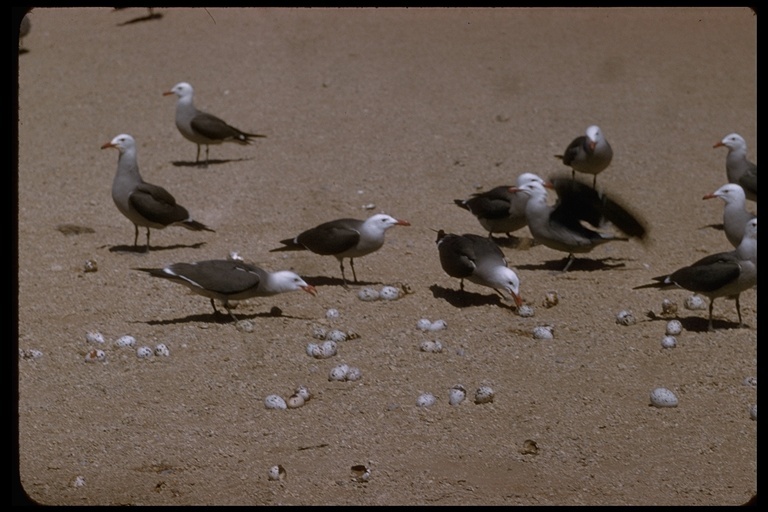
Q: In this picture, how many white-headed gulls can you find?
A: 11